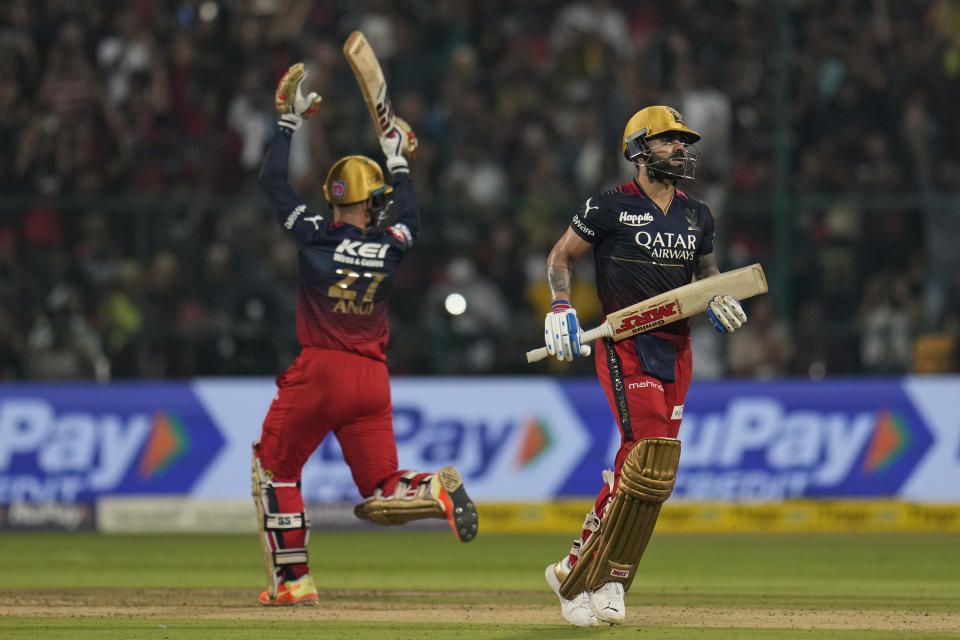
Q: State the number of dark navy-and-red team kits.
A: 2